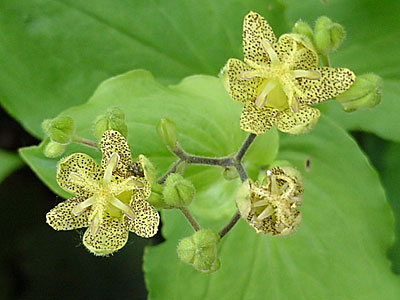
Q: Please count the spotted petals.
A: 12